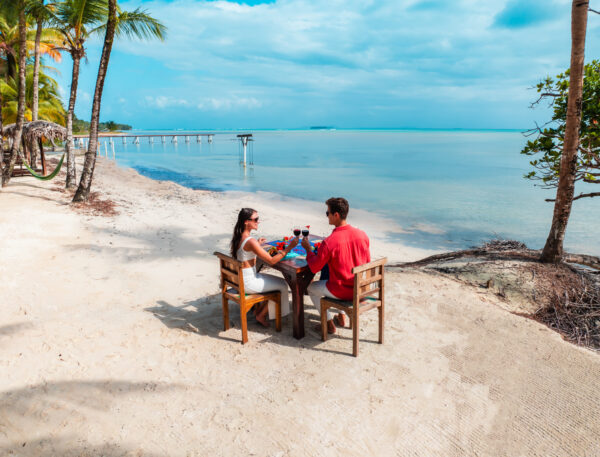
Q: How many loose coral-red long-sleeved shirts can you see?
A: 1